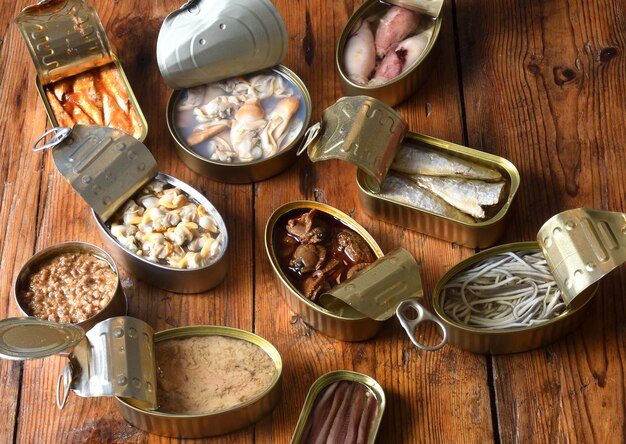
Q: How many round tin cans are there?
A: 2